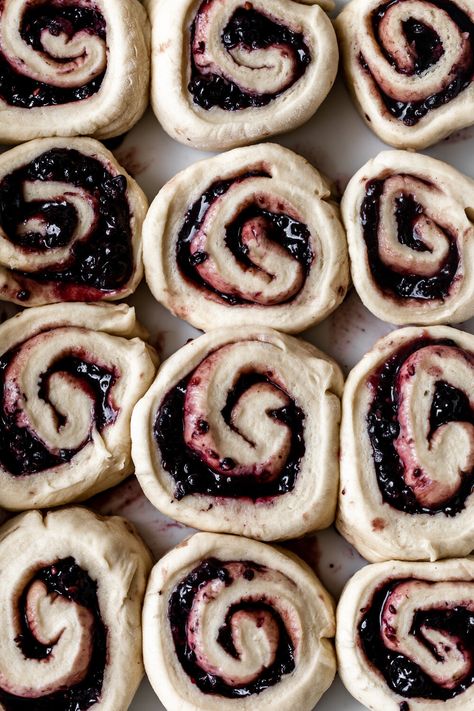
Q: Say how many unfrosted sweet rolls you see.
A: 12